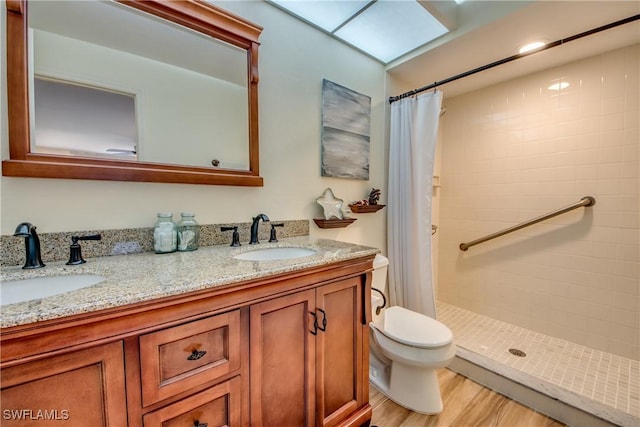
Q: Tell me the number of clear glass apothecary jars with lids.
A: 2